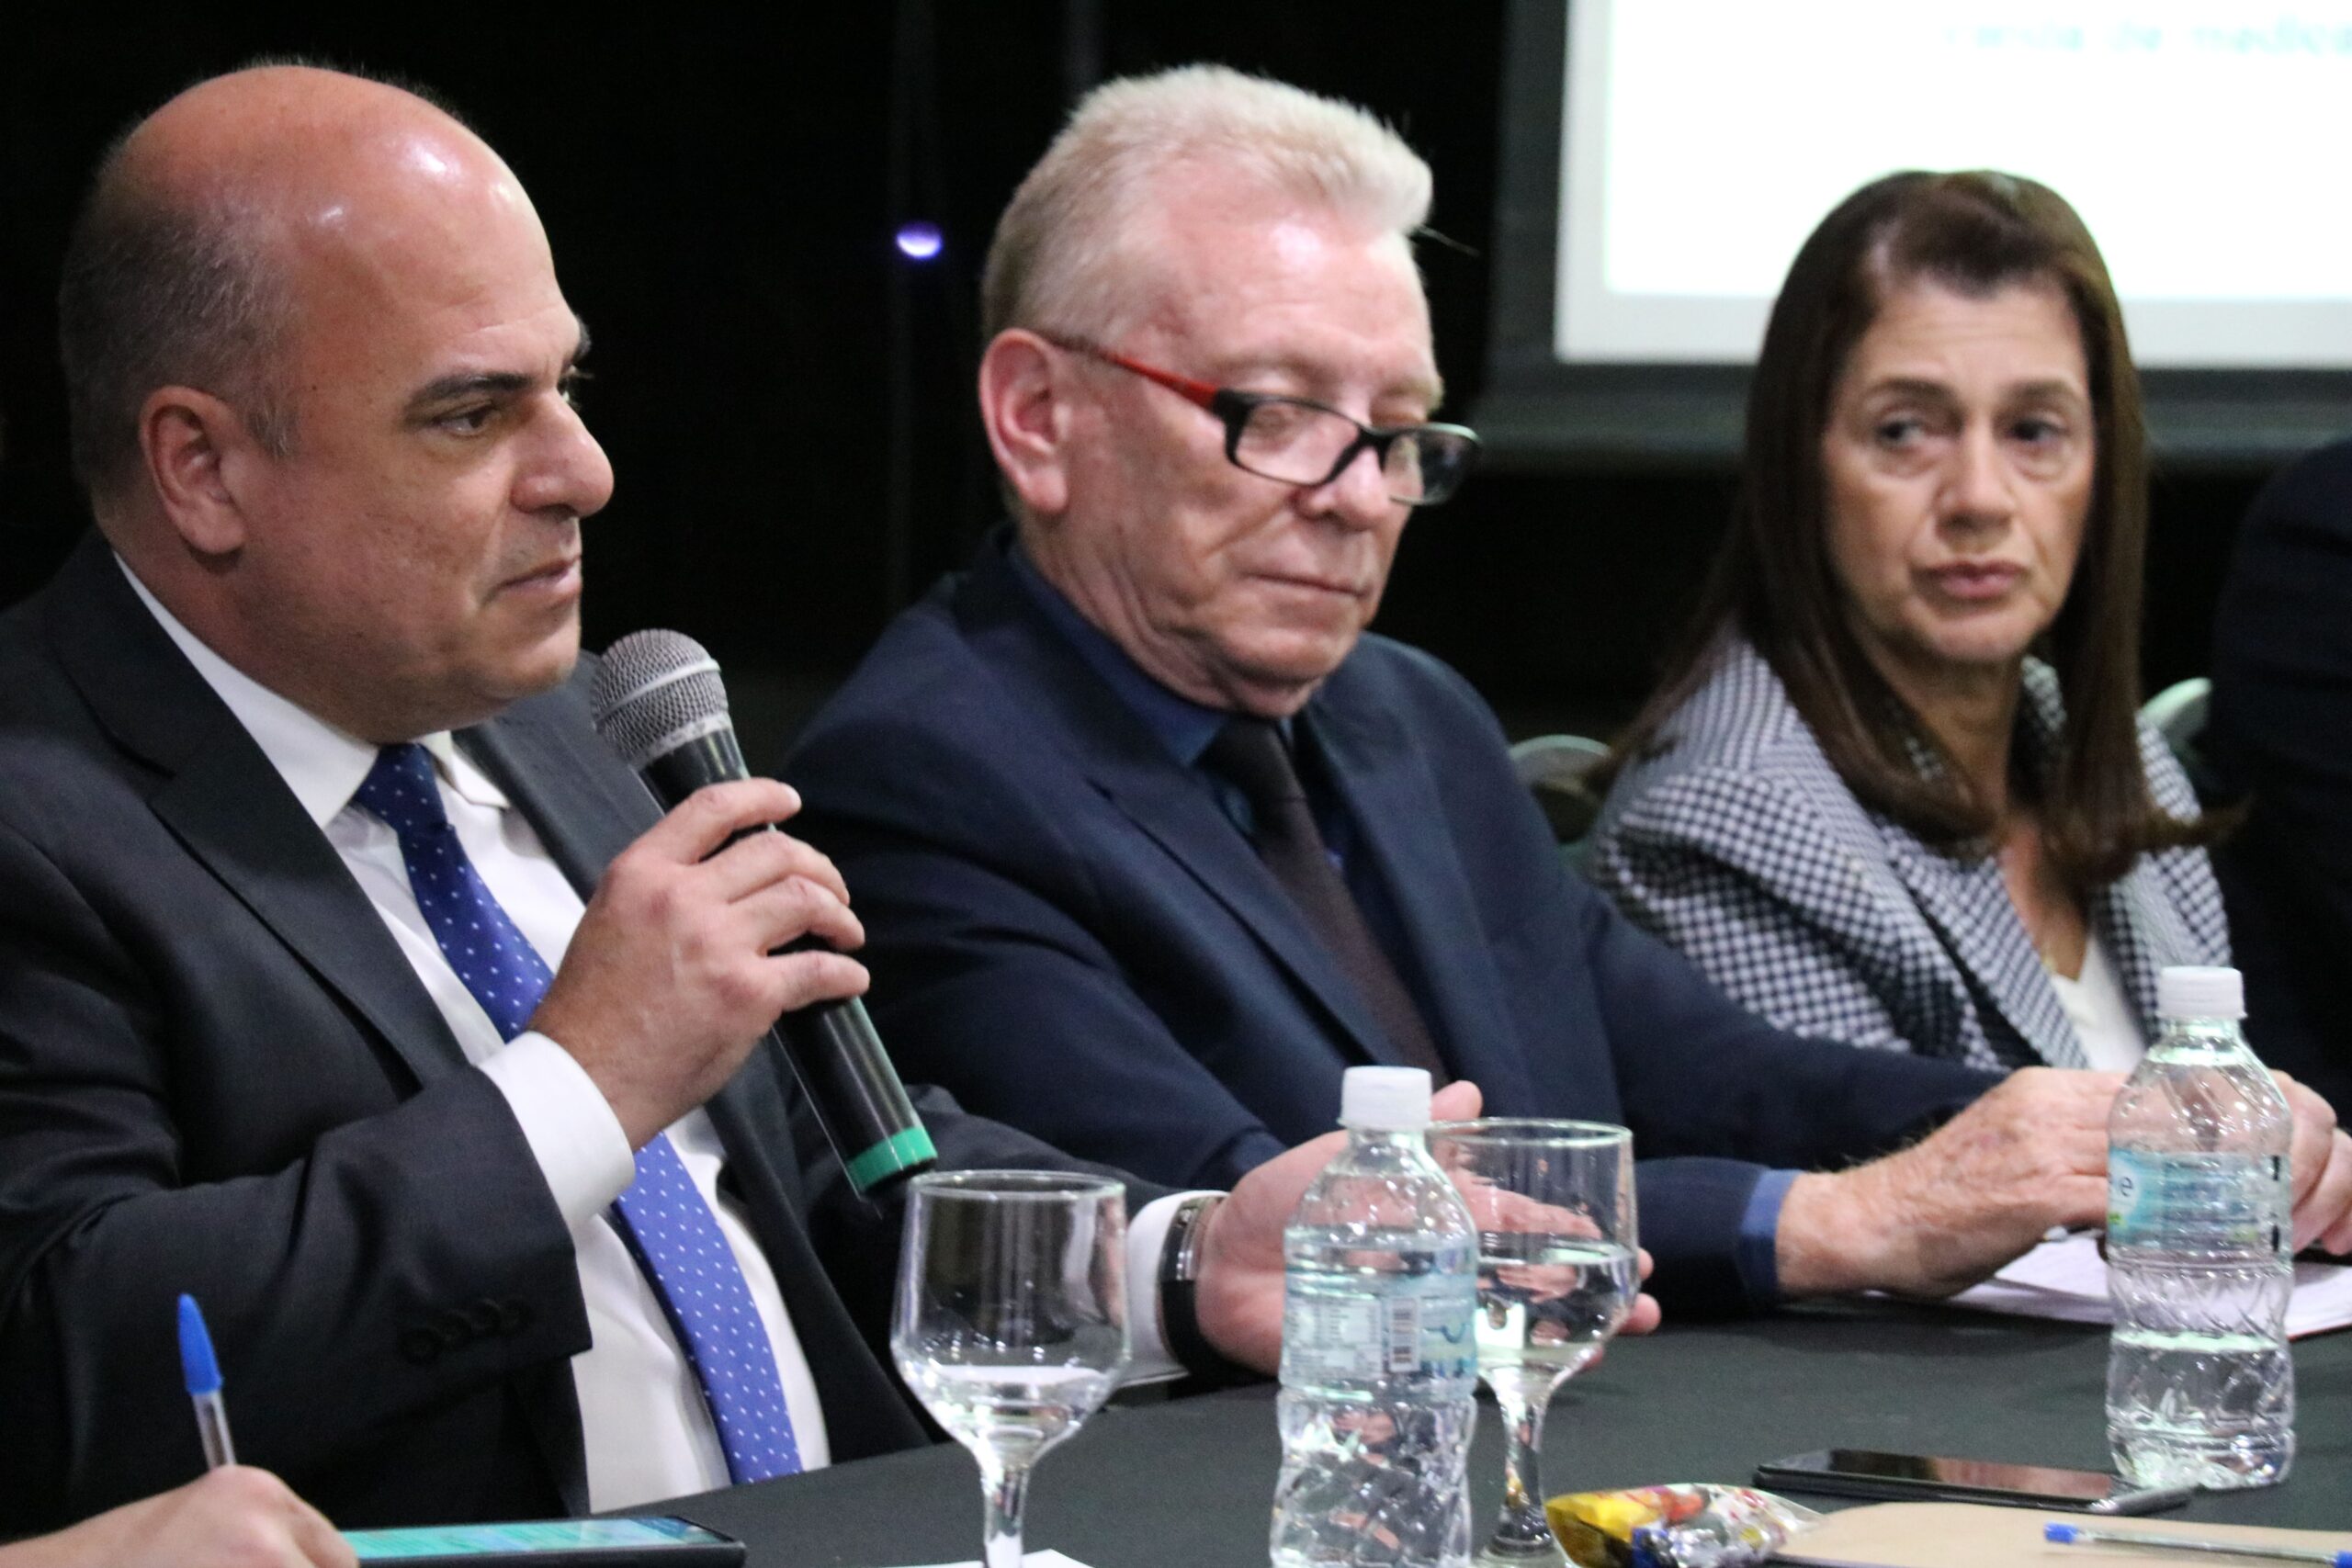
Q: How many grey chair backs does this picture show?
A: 2